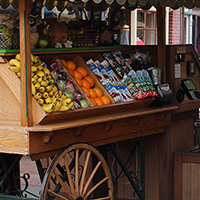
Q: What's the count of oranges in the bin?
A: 14